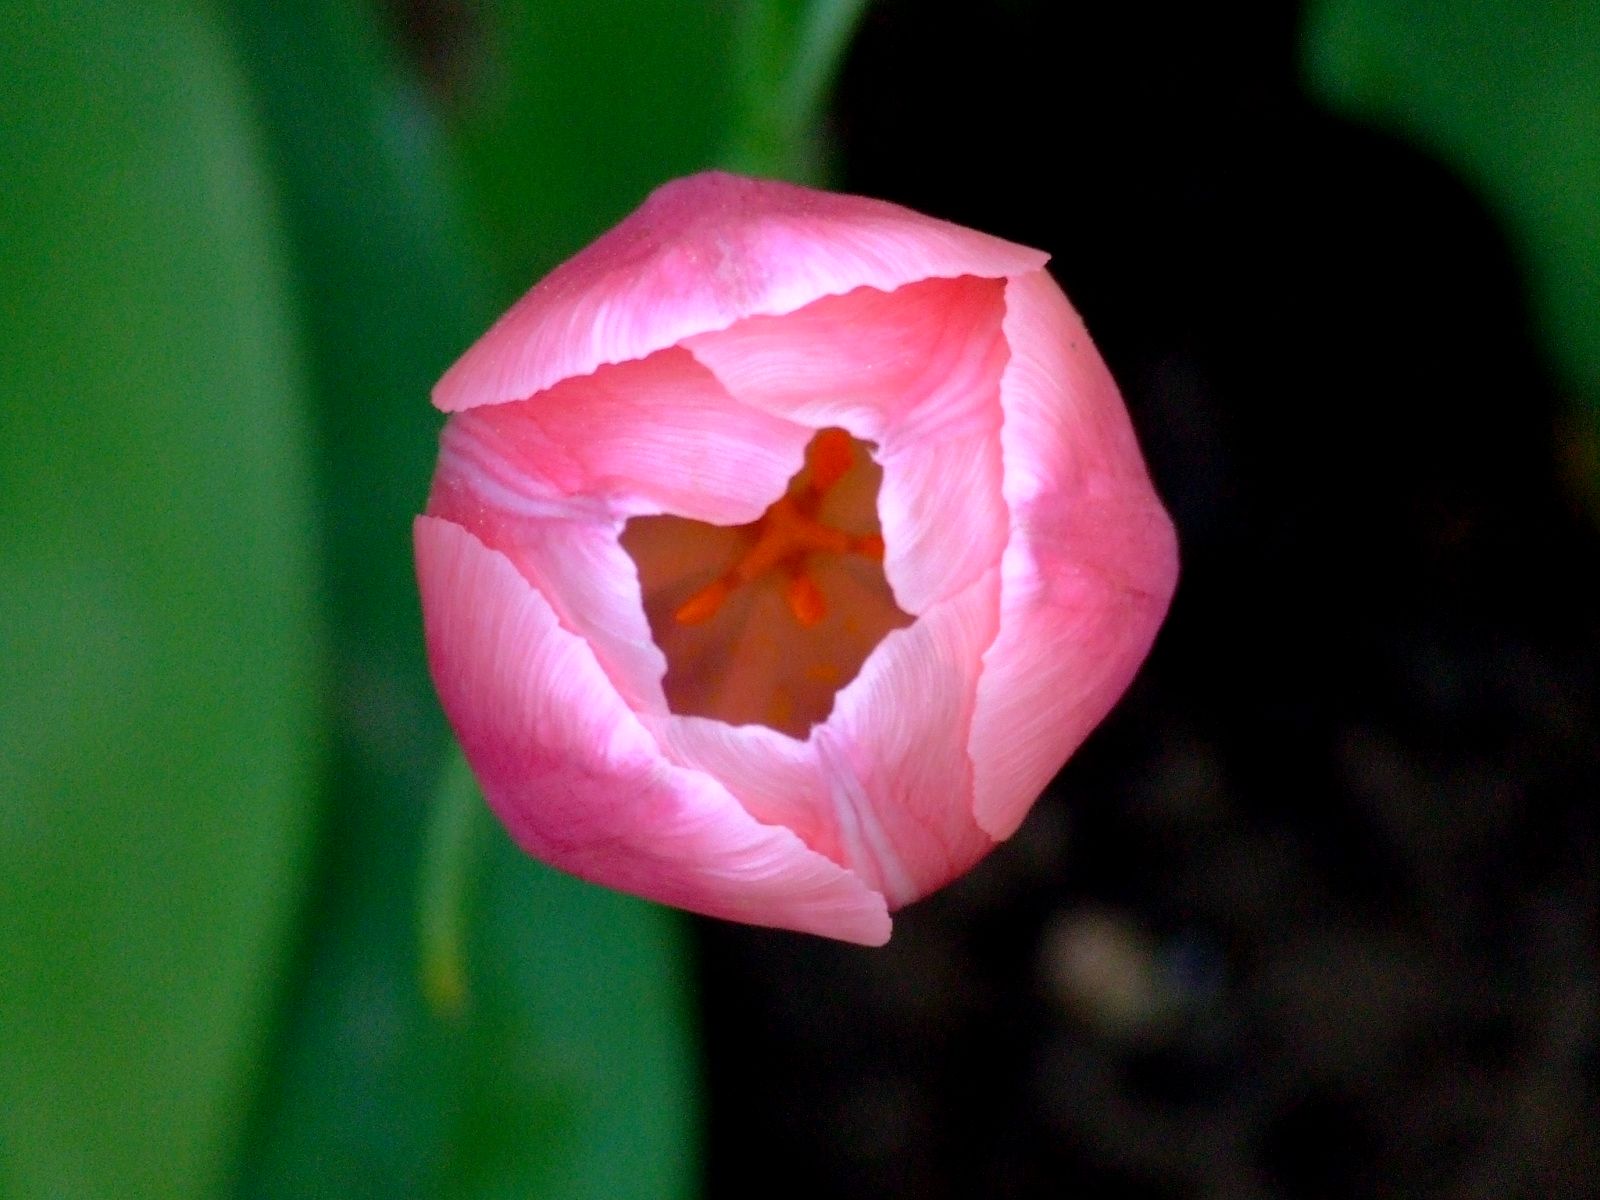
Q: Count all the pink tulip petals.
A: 6